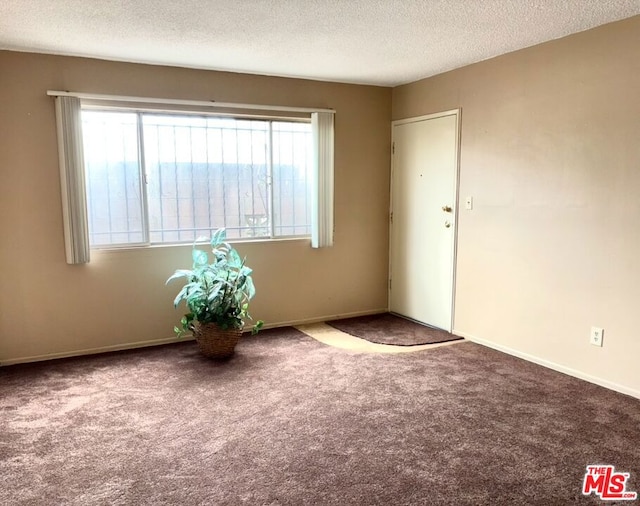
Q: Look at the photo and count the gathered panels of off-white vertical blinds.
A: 2